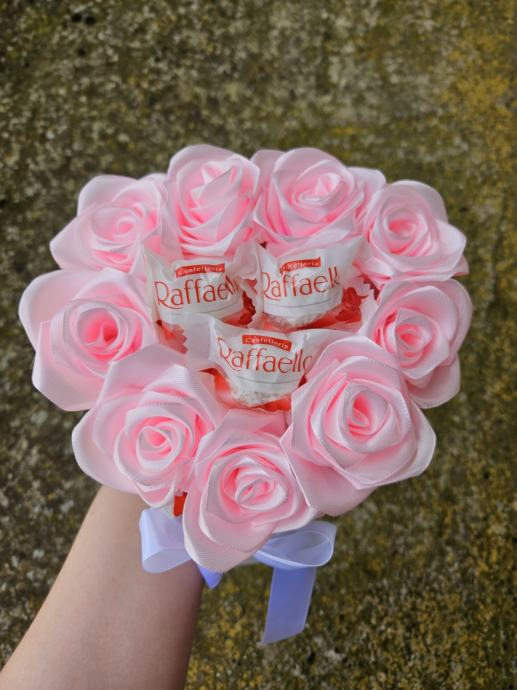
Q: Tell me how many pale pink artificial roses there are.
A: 9